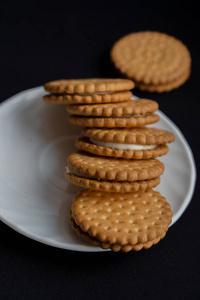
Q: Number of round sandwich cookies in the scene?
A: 6